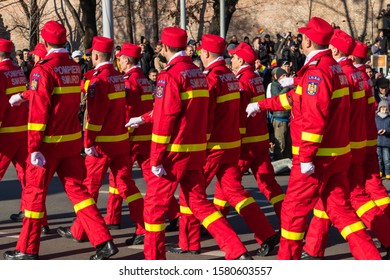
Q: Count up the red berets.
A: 11